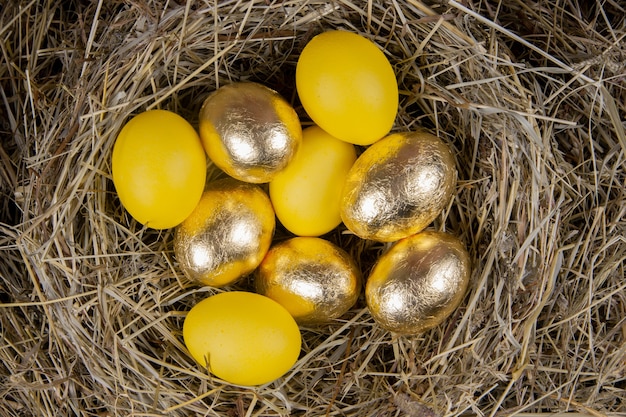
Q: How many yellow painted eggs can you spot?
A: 4